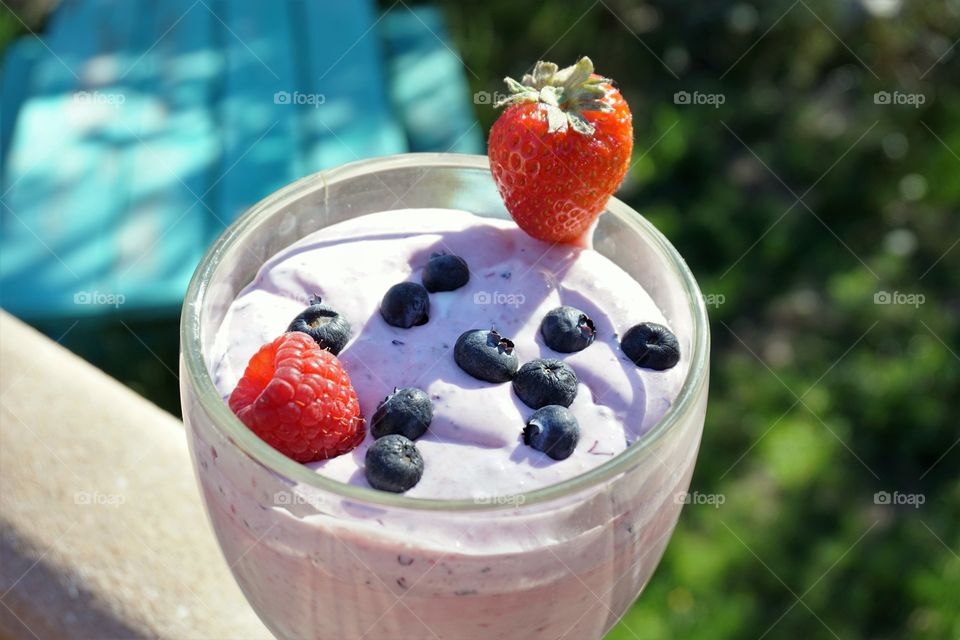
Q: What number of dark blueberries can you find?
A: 10